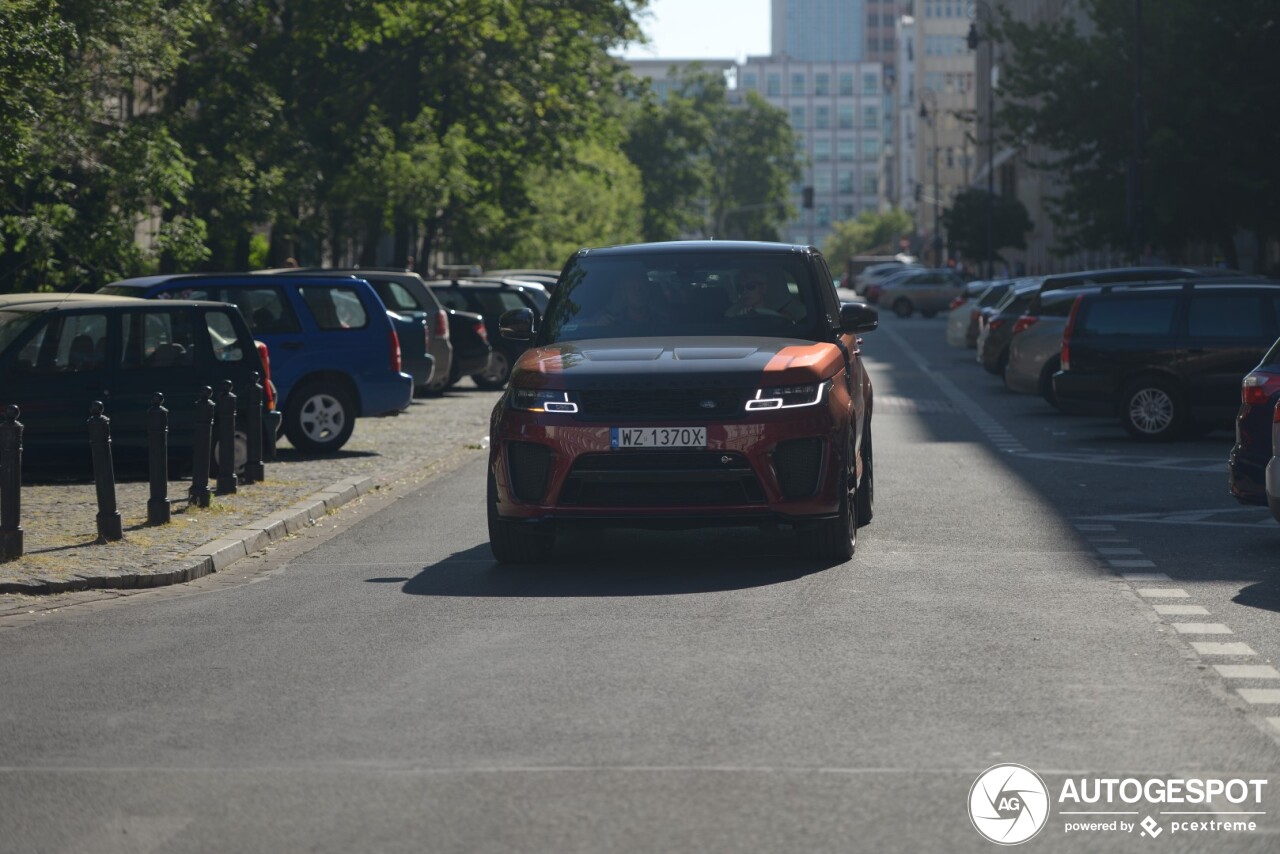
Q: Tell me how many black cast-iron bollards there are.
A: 6